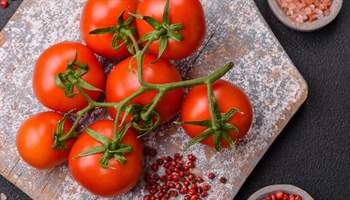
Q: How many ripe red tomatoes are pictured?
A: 7